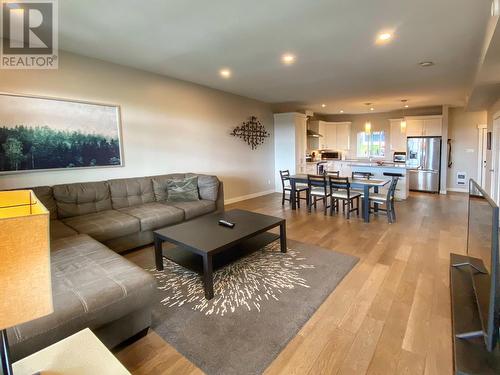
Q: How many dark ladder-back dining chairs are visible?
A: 6